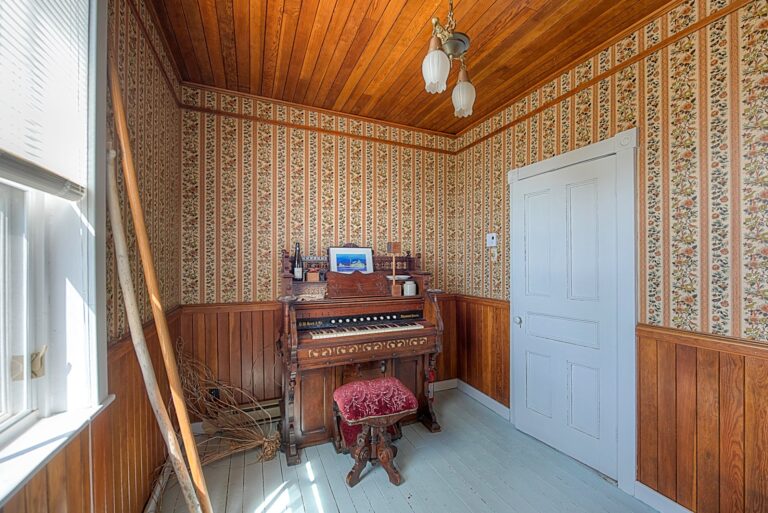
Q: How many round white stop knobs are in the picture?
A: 10